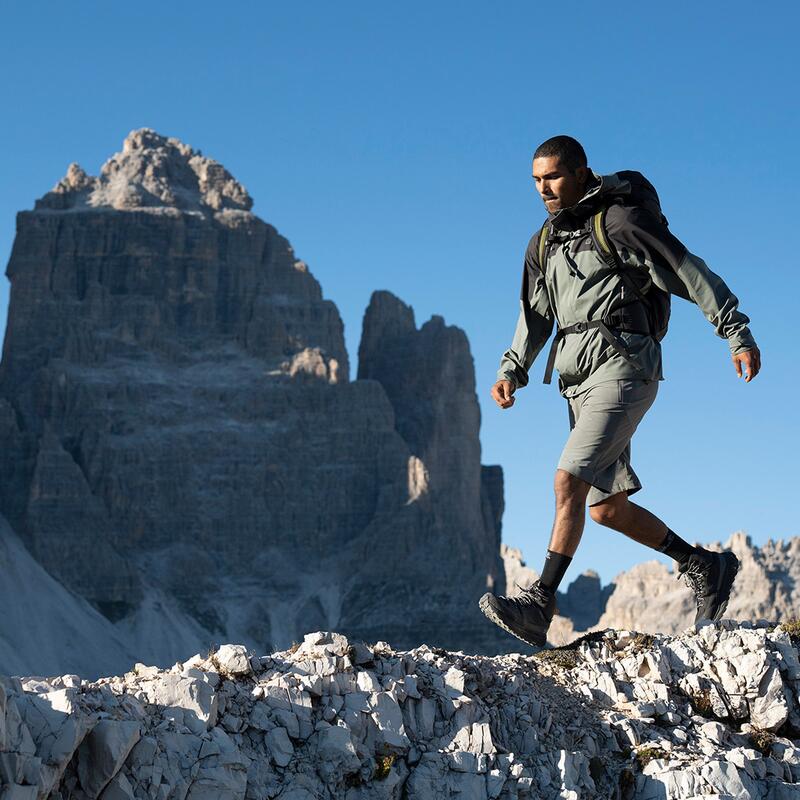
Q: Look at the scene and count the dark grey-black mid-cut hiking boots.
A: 2